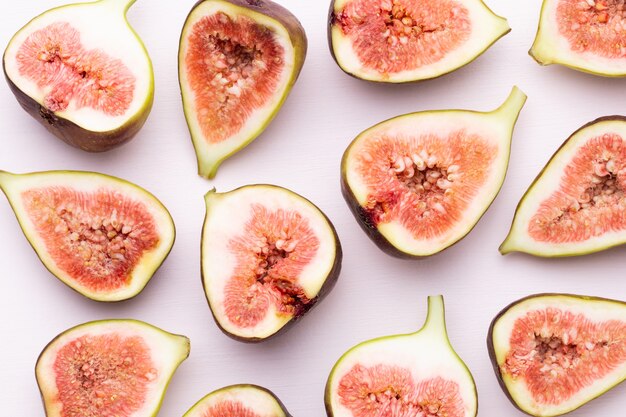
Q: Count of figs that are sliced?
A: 12